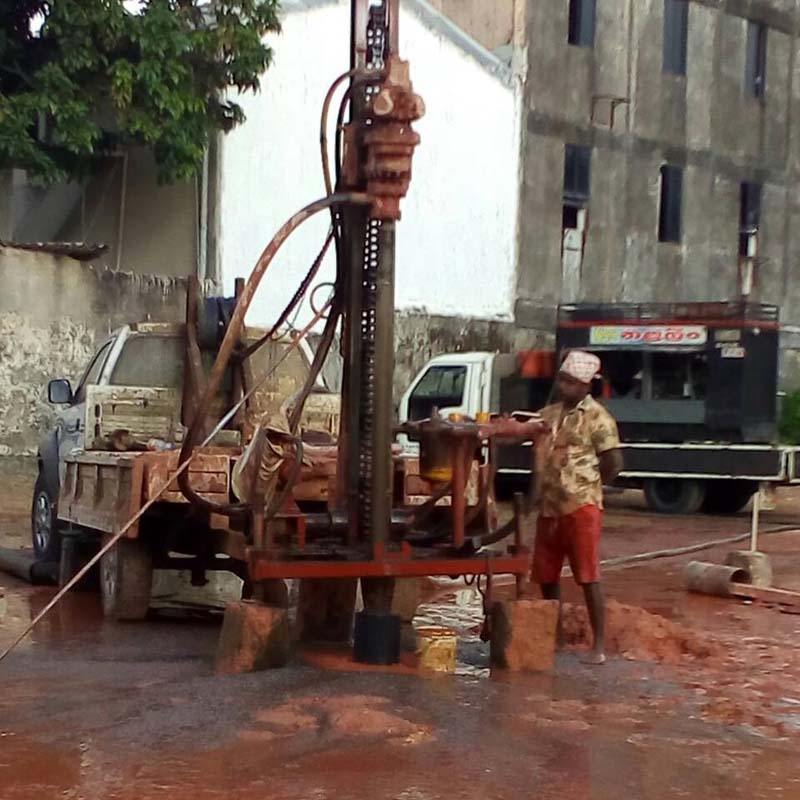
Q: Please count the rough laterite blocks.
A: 2